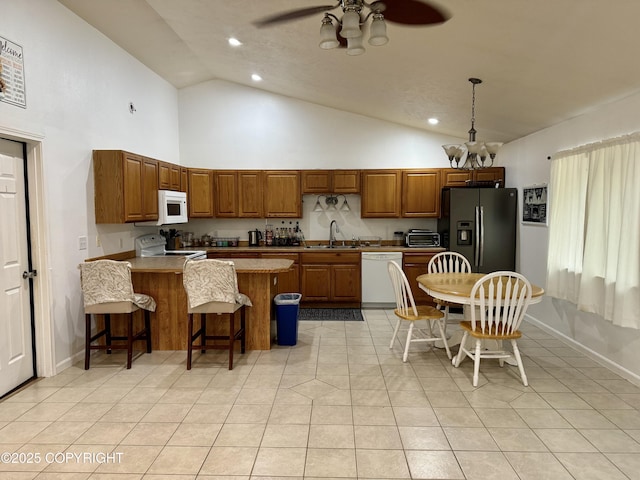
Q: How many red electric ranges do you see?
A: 0